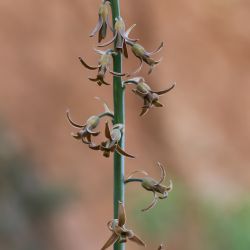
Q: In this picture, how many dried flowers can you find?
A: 9